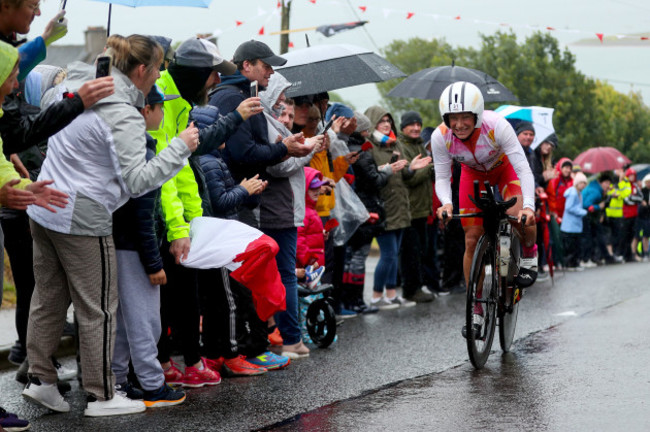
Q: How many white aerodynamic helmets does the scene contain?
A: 1